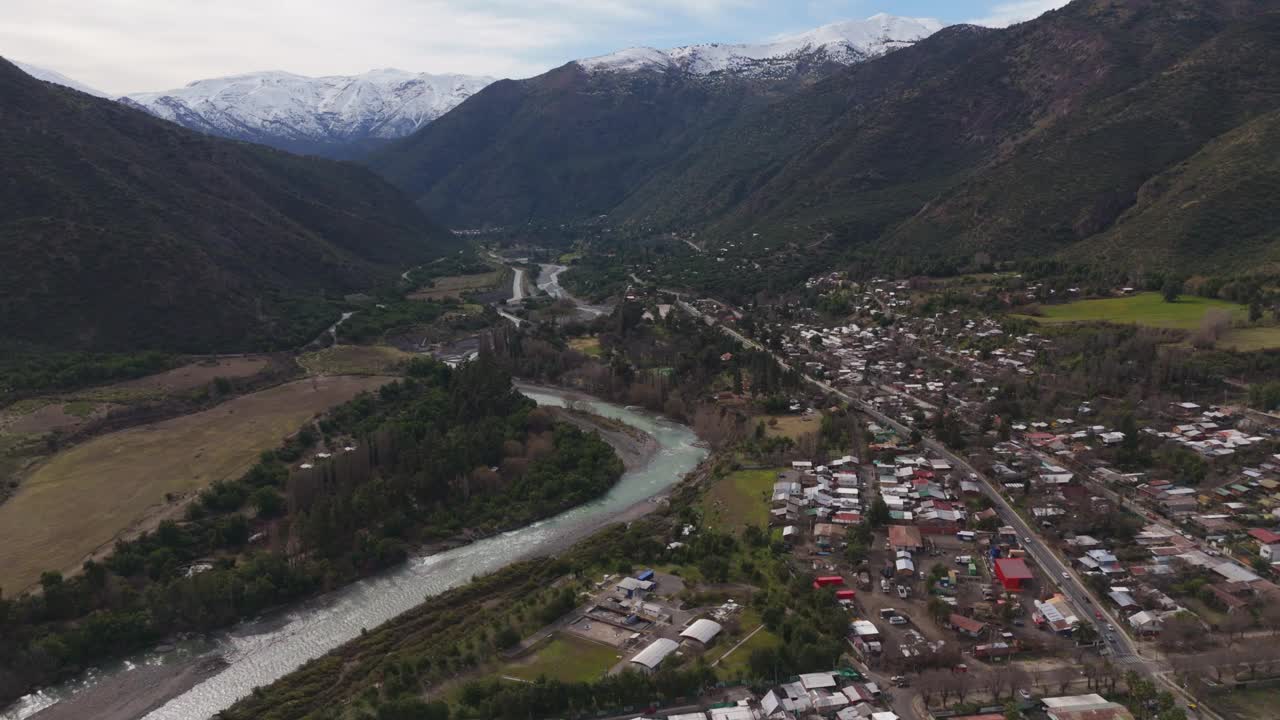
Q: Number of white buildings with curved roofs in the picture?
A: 2